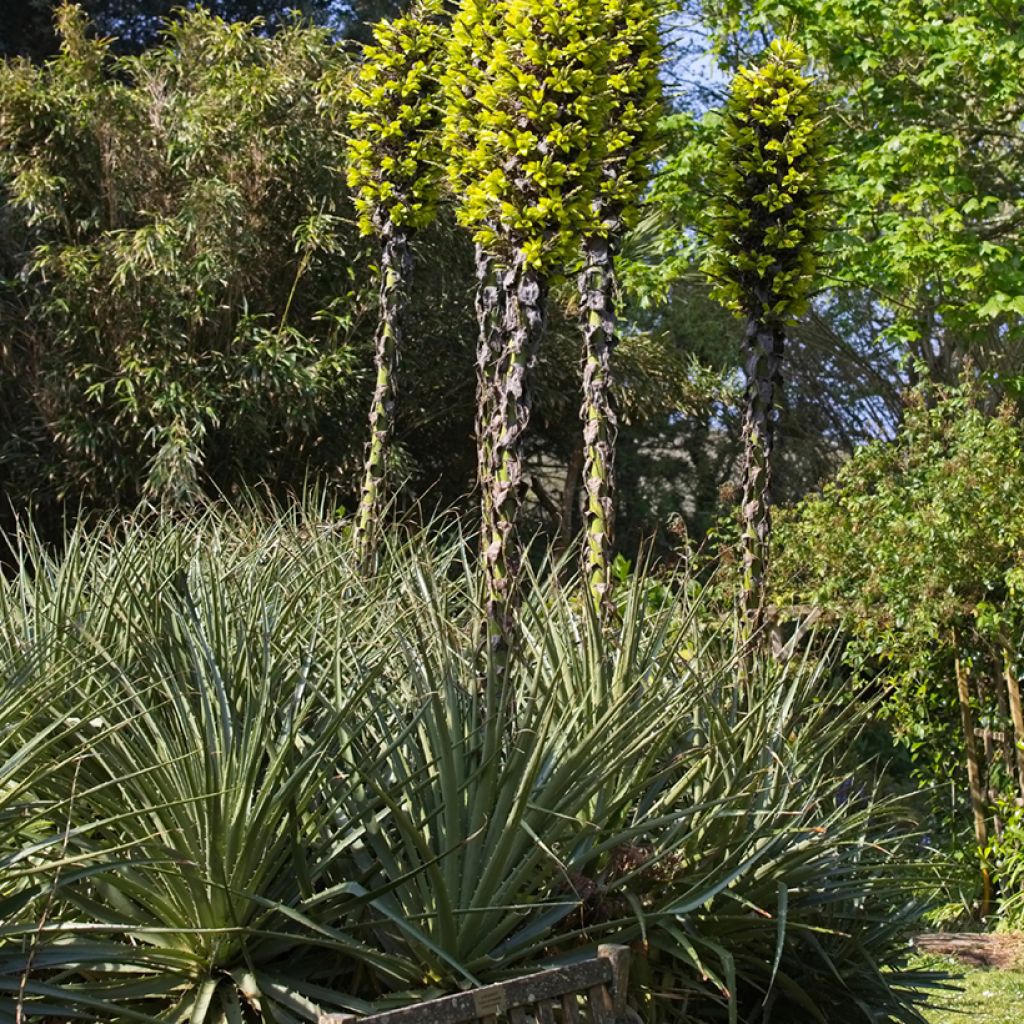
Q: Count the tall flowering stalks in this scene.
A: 5